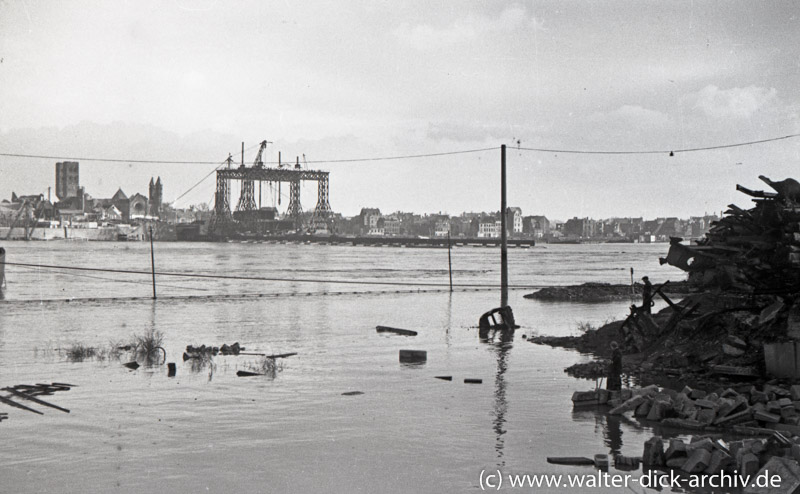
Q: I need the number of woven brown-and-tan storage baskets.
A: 0